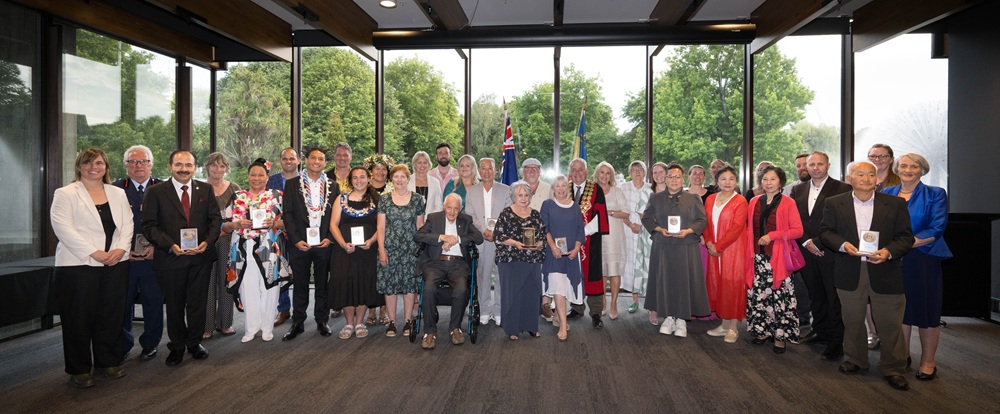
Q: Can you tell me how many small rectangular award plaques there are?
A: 10